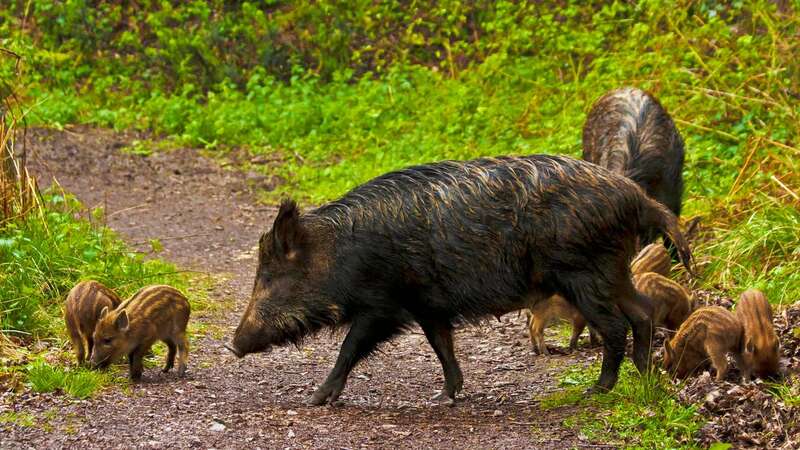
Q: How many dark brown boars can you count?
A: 2